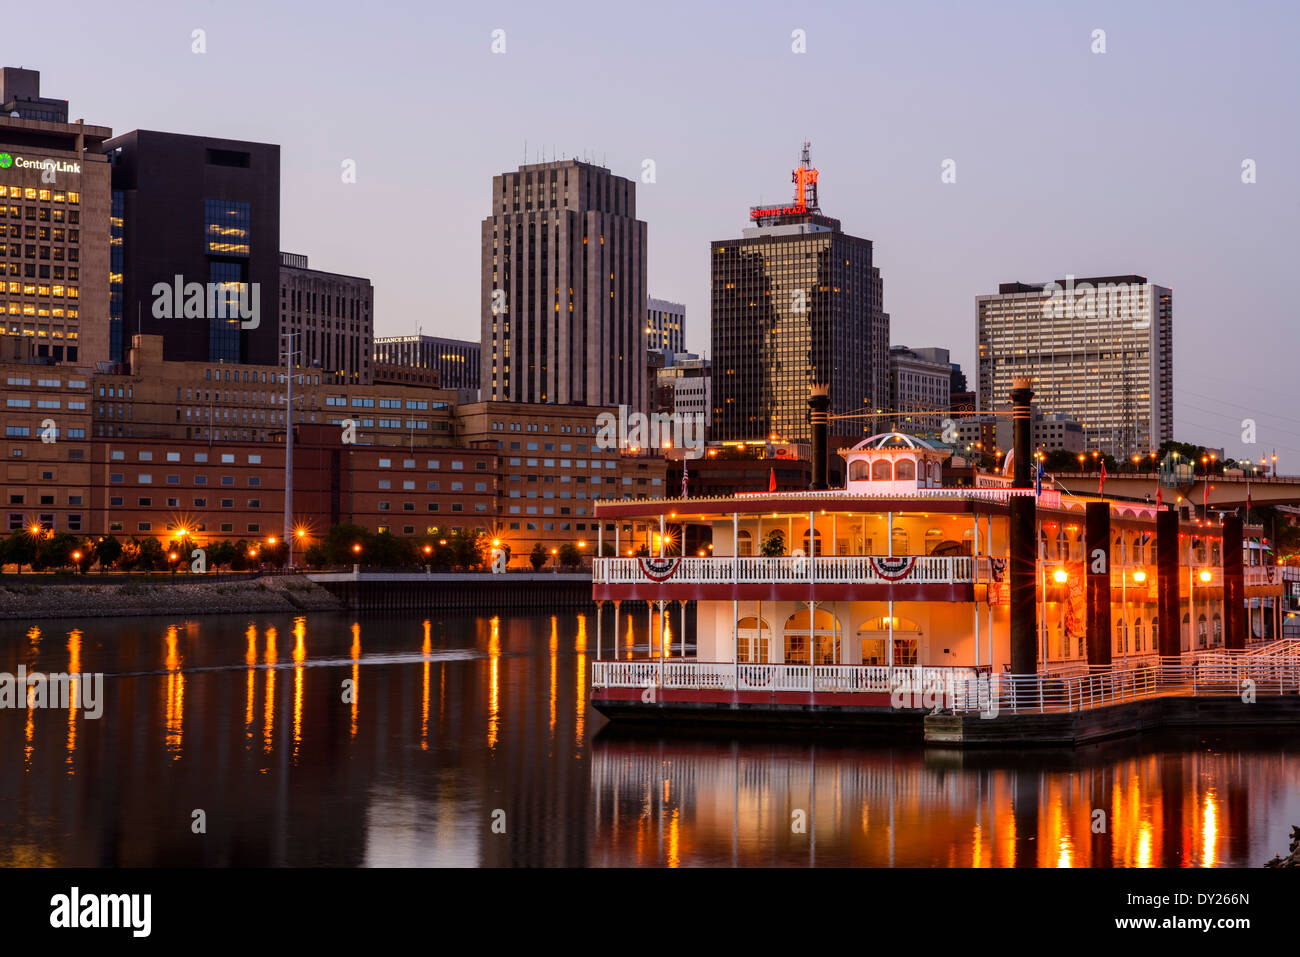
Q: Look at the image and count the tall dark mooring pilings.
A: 4